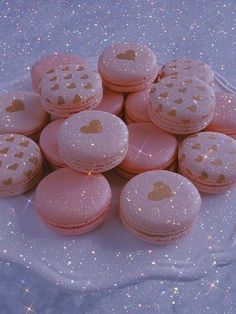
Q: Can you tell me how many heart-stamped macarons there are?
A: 9